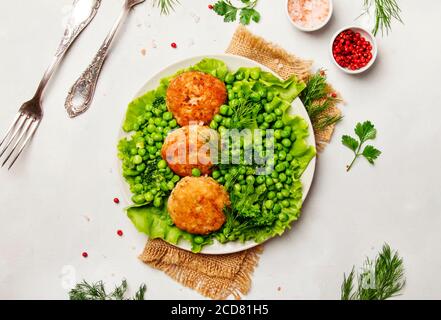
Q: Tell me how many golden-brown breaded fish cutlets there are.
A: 3